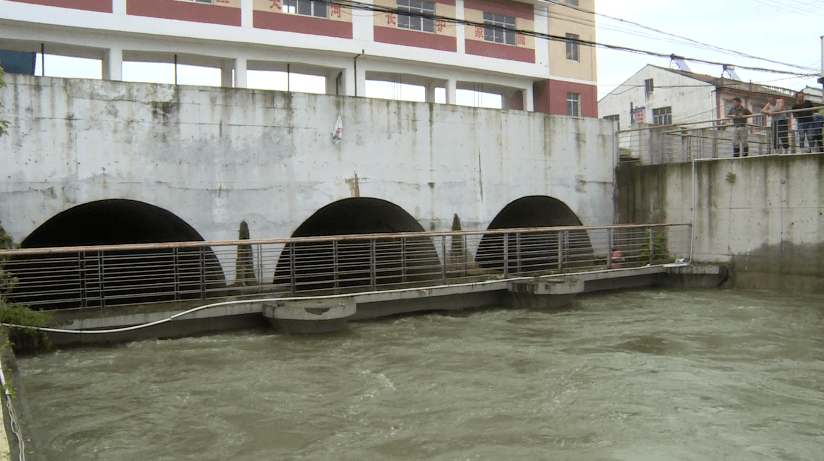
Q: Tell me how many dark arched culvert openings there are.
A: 3